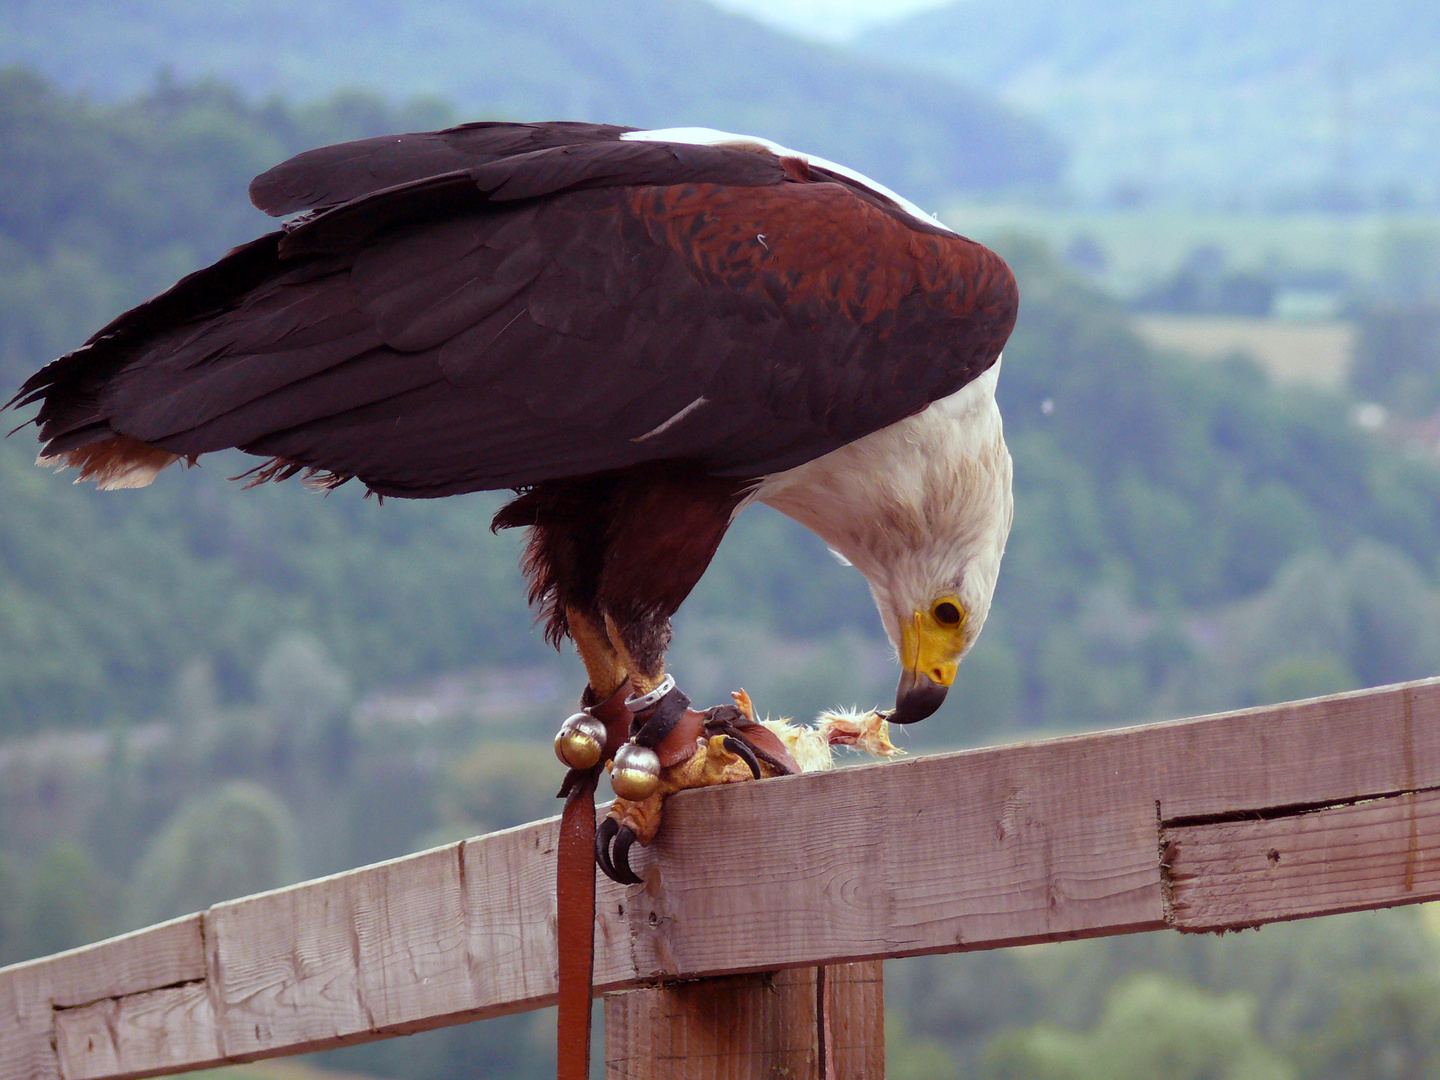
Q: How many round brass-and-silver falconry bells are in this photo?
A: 2